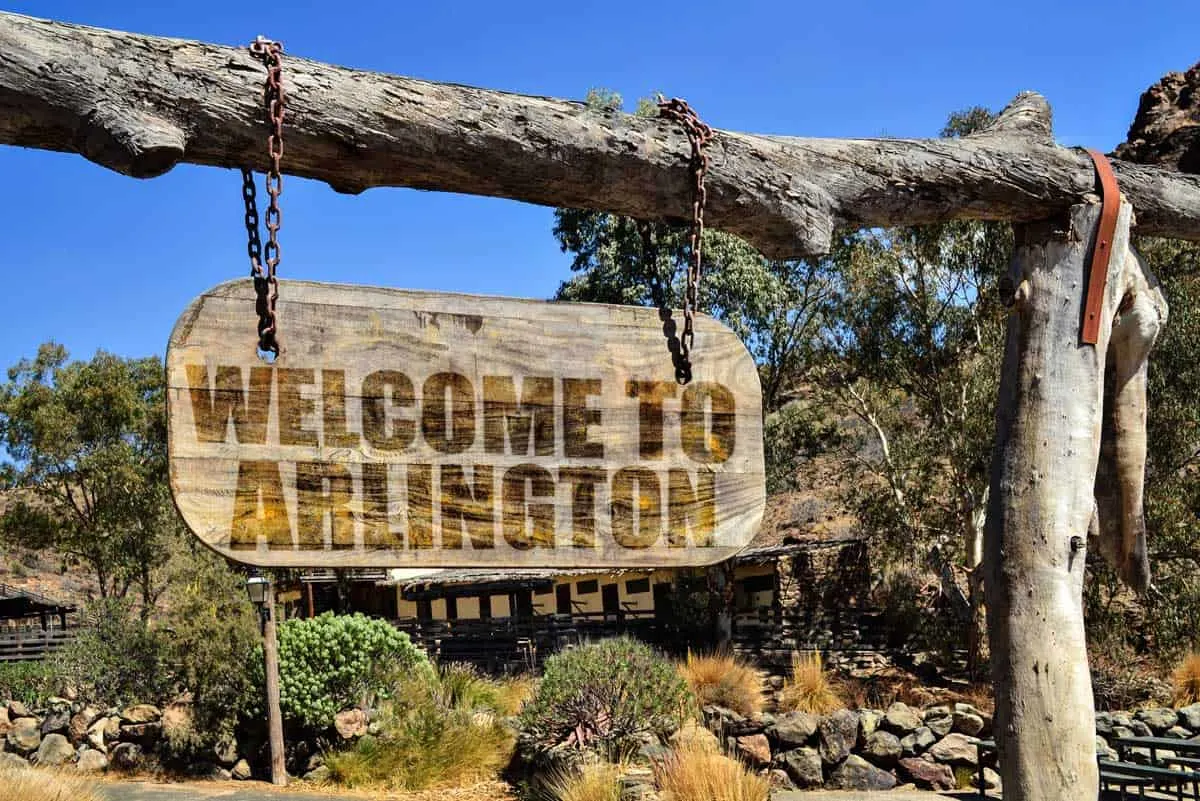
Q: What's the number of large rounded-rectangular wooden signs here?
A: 1